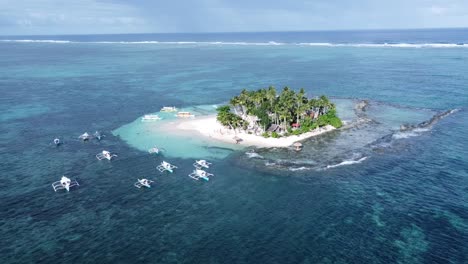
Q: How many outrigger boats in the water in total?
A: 13